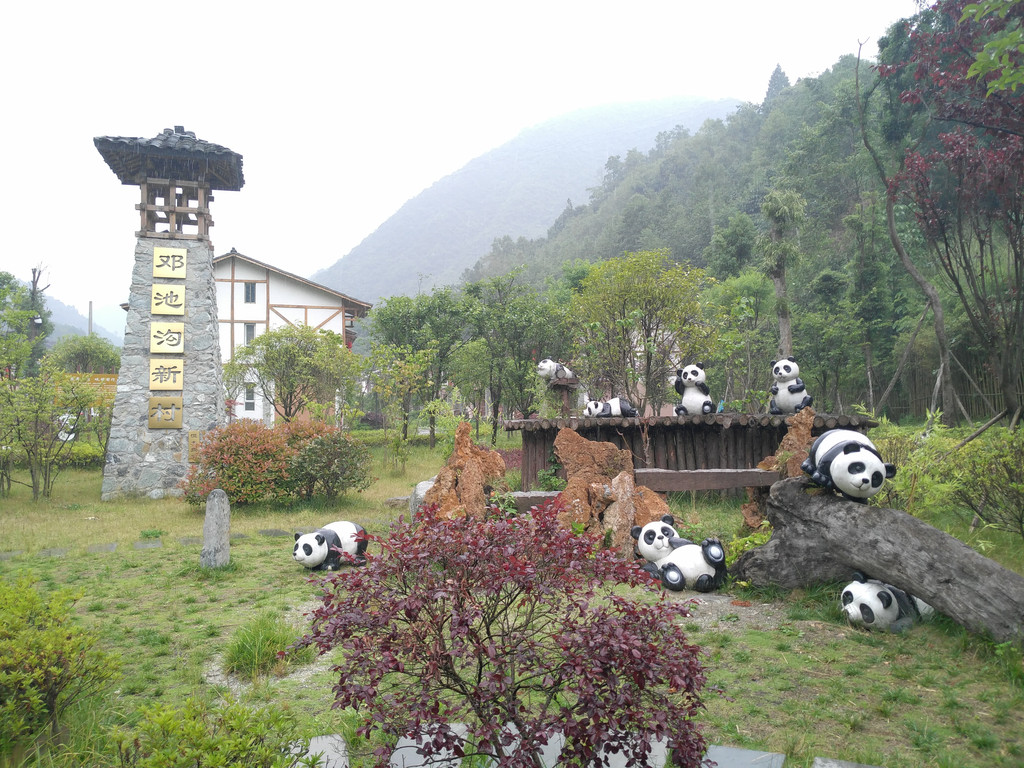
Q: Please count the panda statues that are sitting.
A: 2